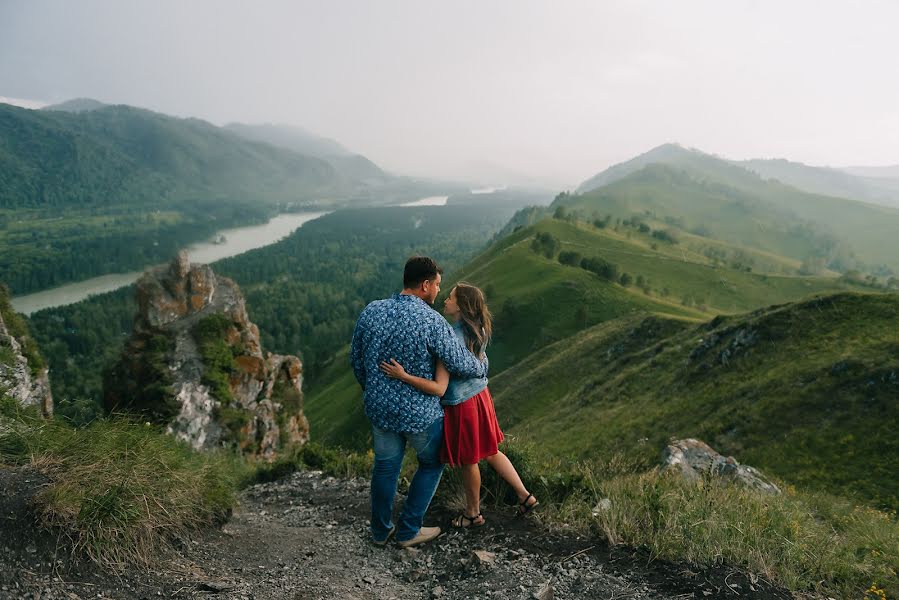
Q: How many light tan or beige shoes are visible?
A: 2